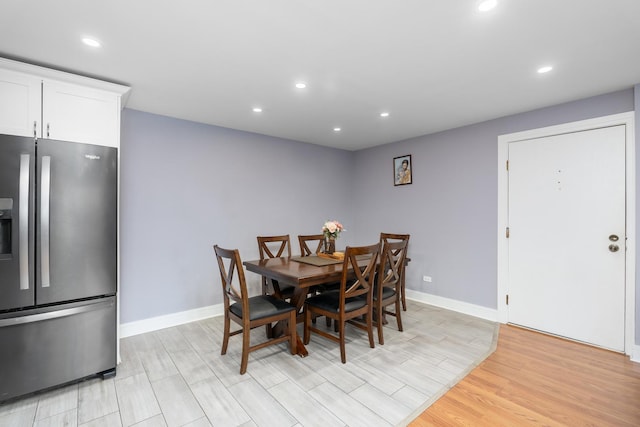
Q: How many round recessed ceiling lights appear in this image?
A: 7